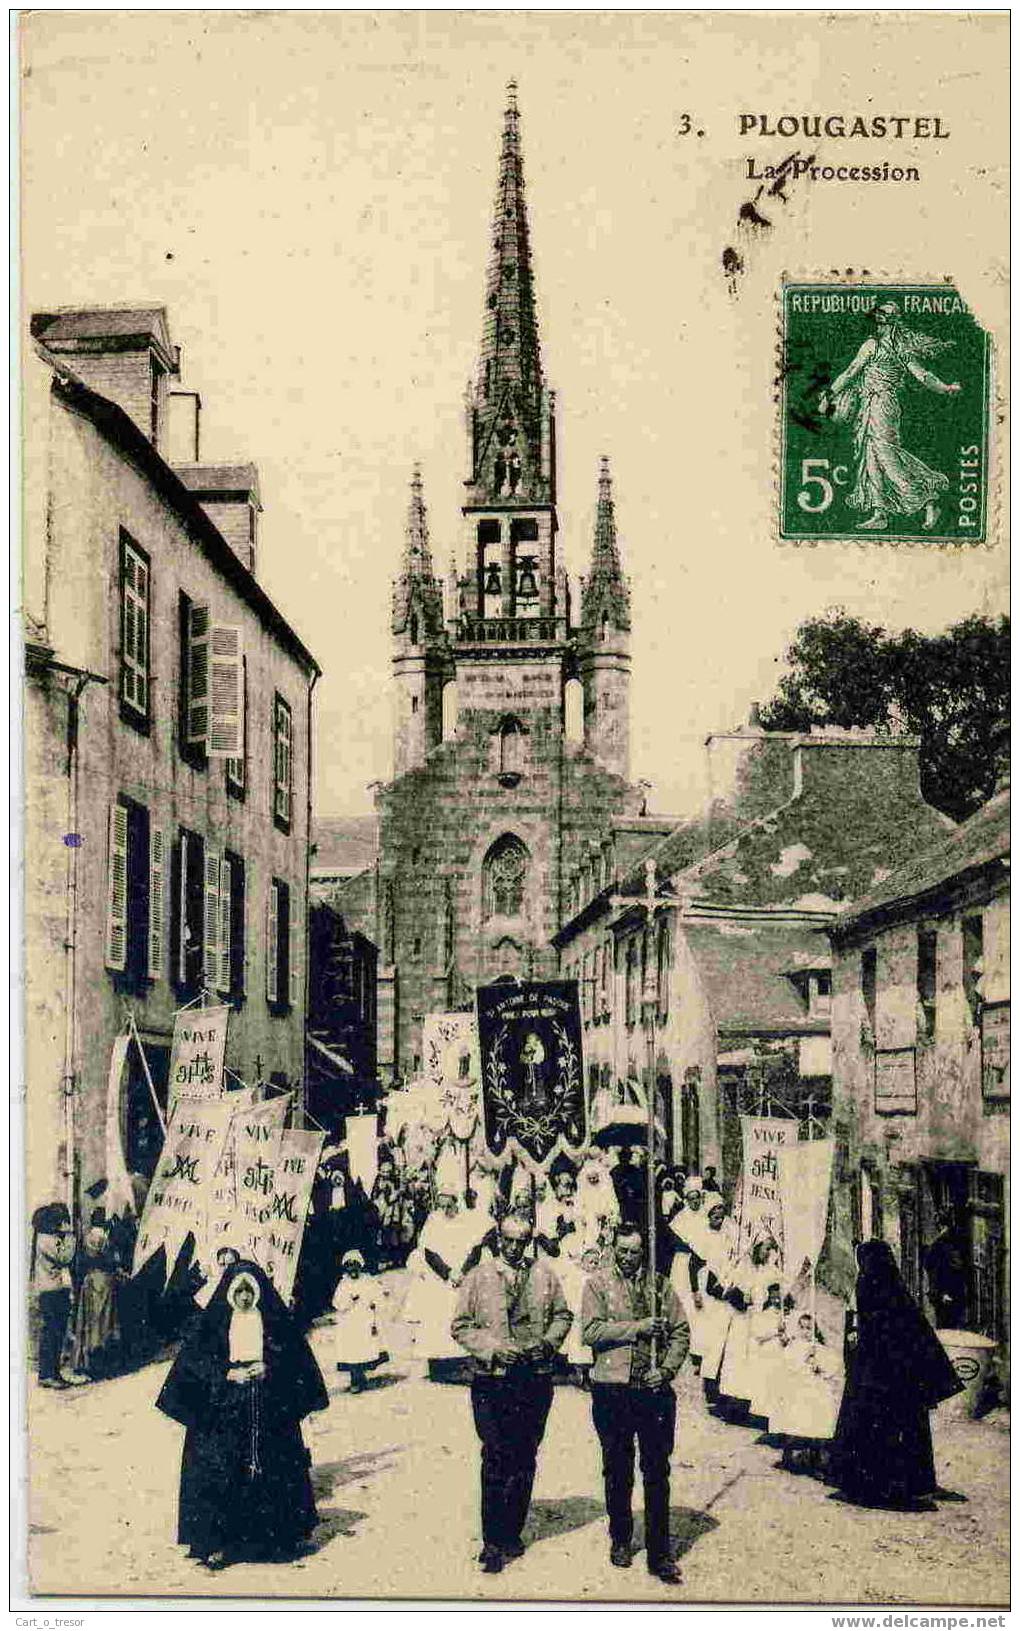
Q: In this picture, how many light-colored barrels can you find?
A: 1